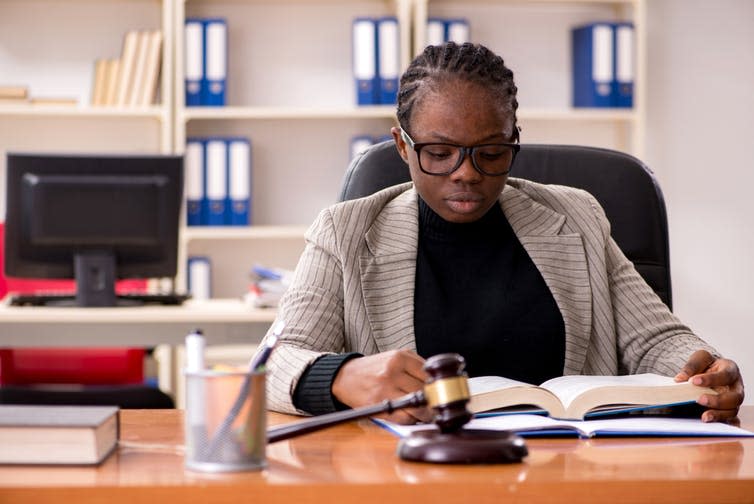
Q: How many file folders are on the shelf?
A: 14